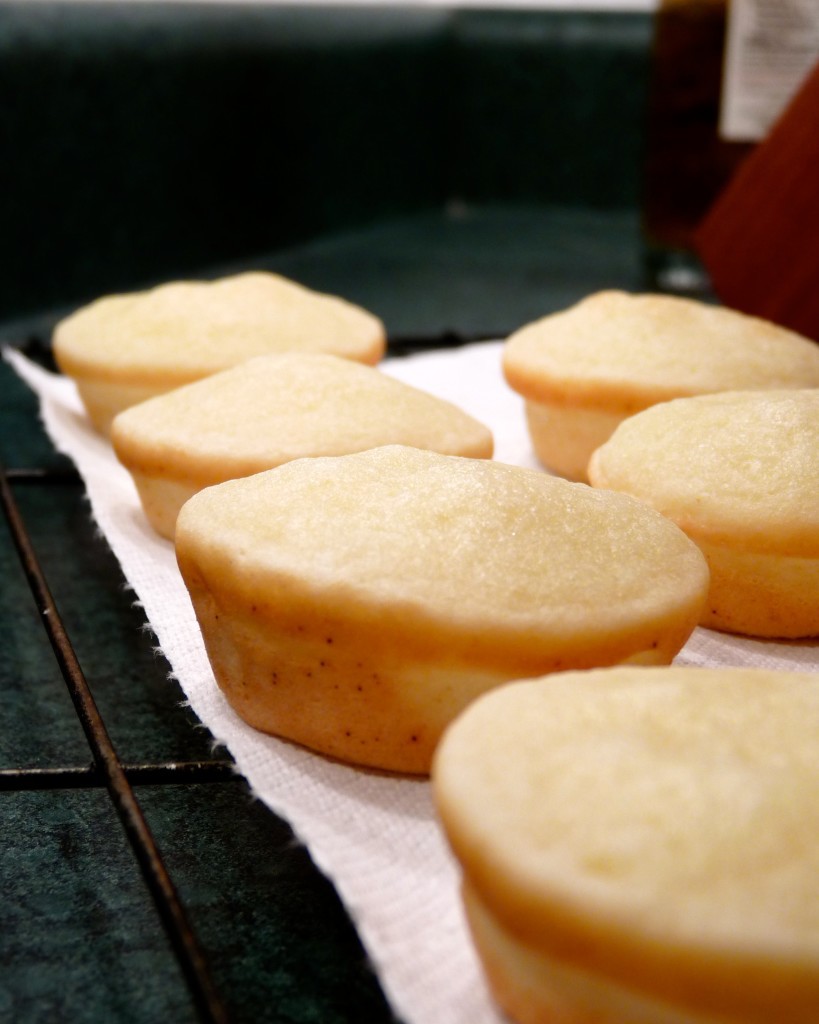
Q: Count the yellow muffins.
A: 6